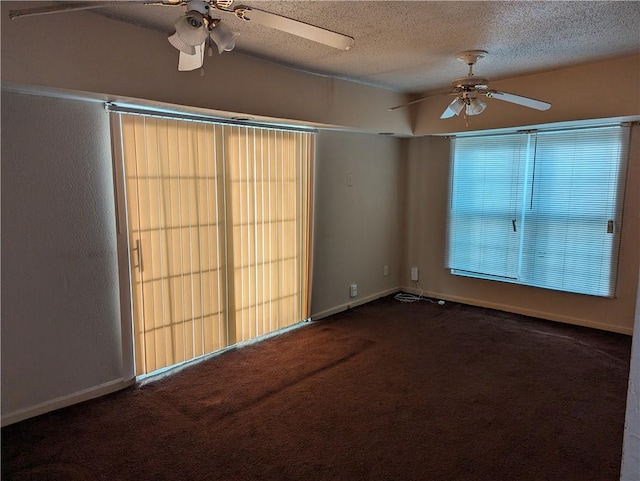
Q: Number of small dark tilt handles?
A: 2